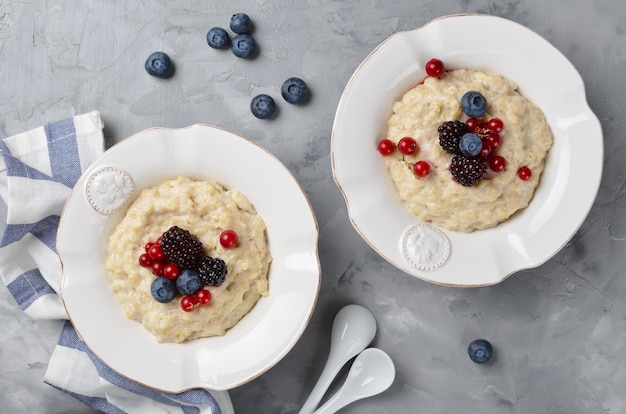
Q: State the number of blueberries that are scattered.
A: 7